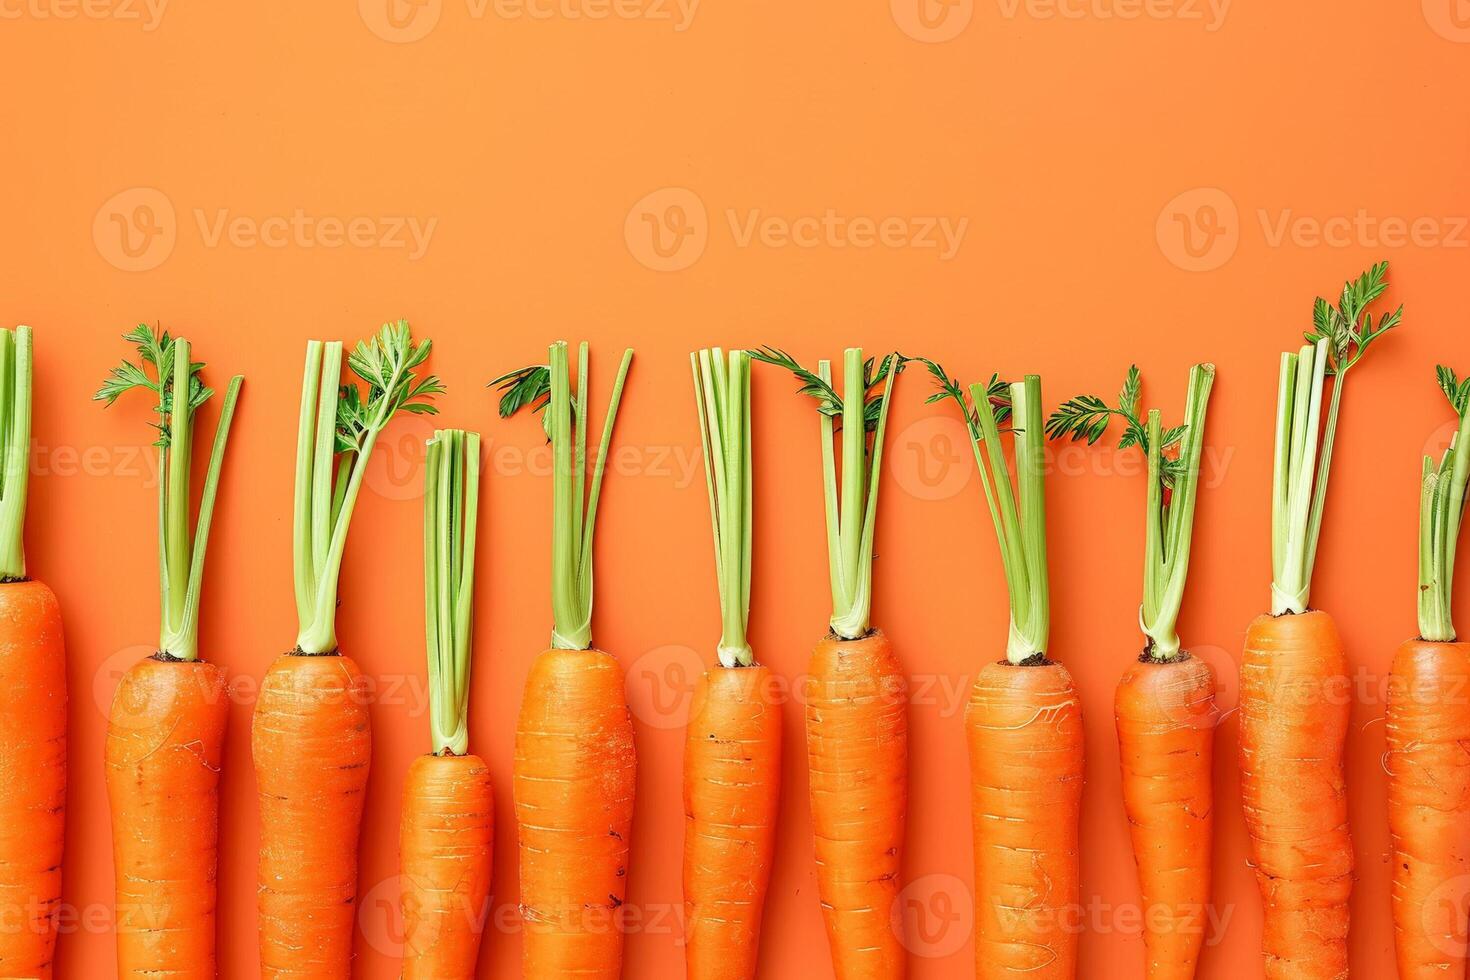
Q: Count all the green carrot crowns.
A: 11